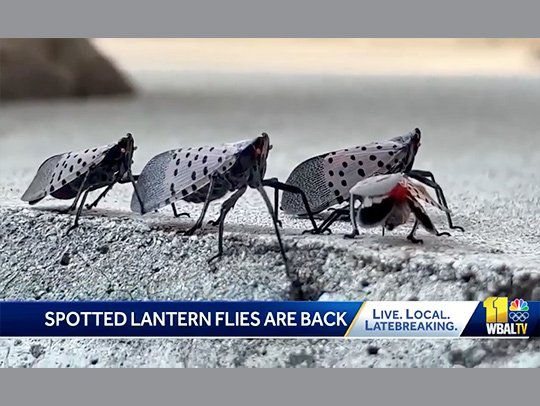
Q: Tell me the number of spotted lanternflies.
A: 4